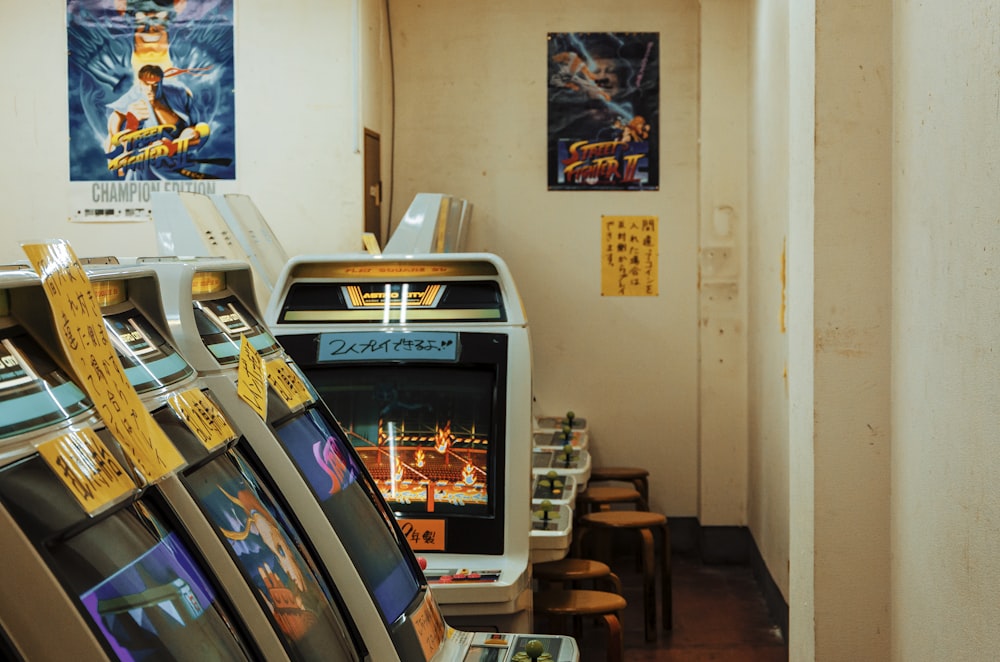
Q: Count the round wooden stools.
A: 5